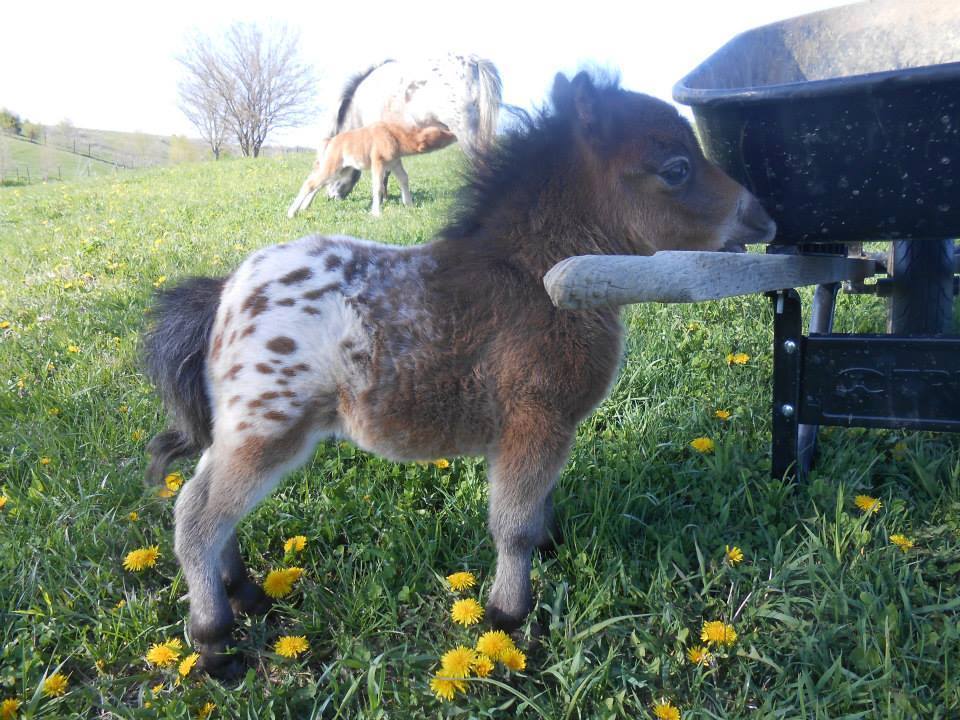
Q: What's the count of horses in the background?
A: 2